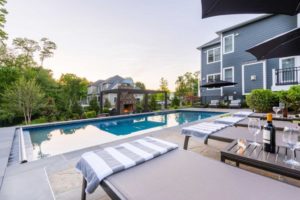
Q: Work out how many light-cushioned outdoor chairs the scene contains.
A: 2